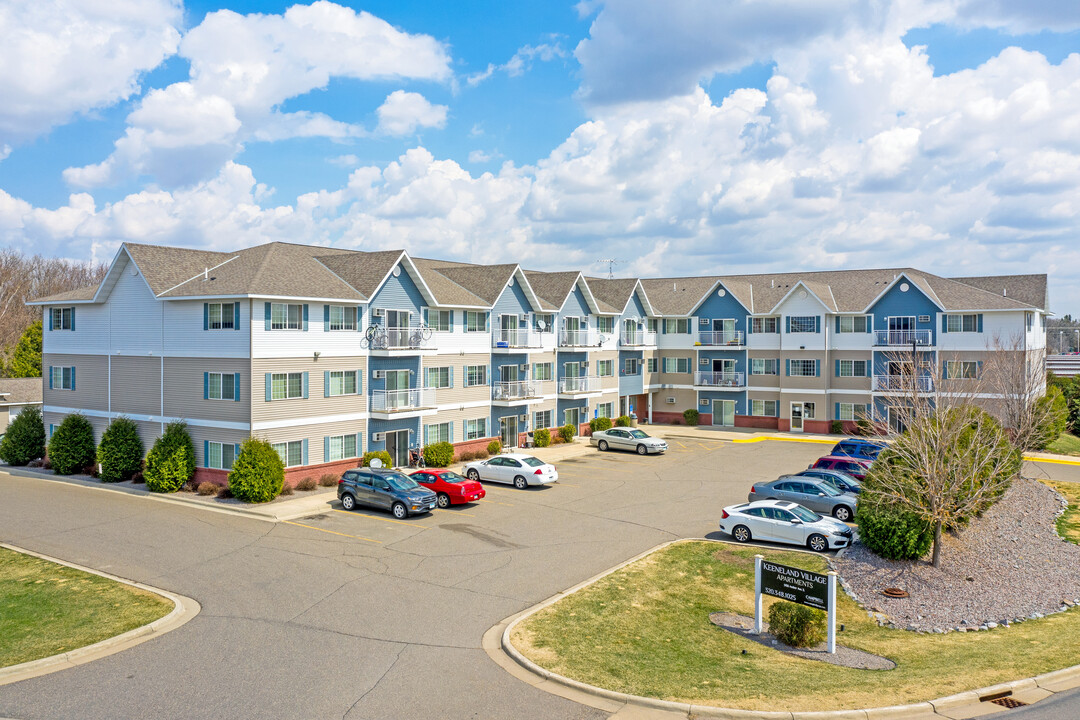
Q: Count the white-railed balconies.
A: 11